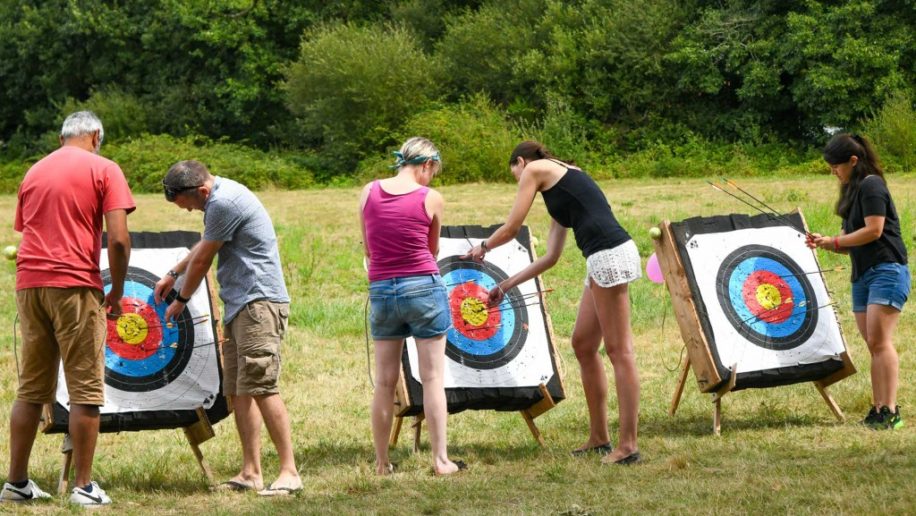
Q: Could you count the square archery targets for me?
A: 3